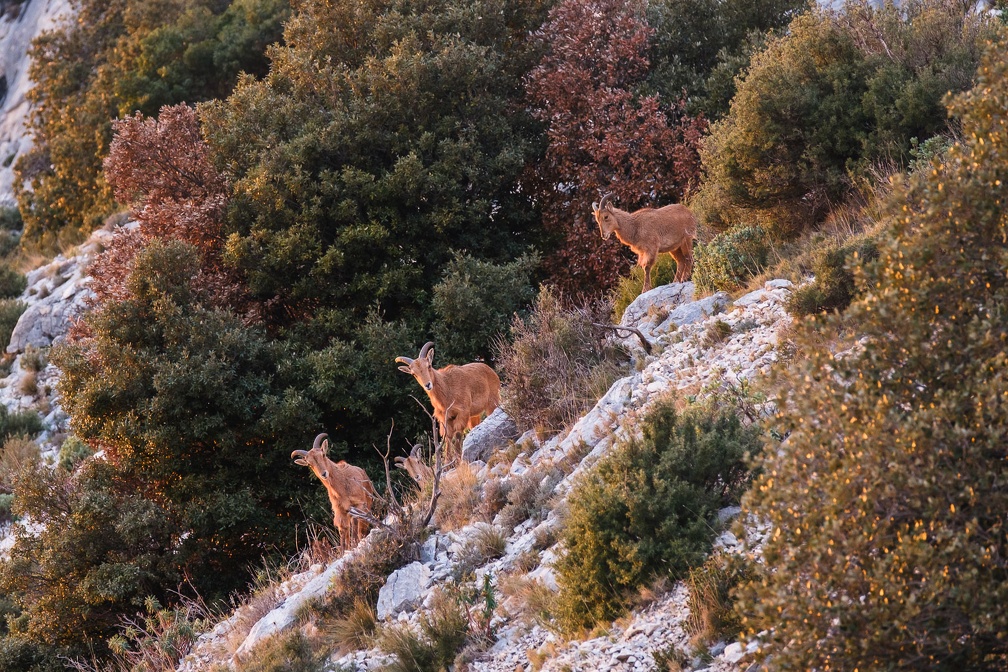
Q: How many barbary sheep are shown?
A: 4